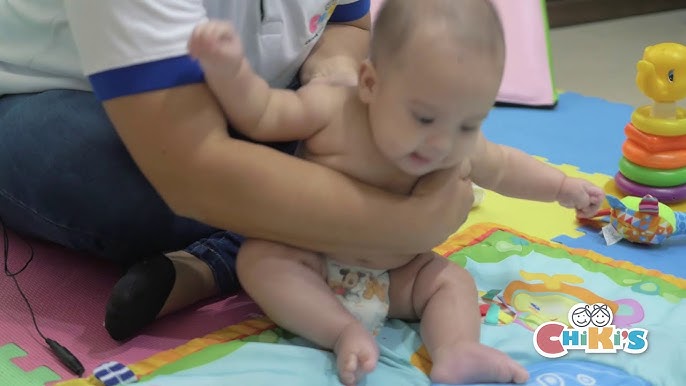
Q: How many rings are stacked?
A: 5